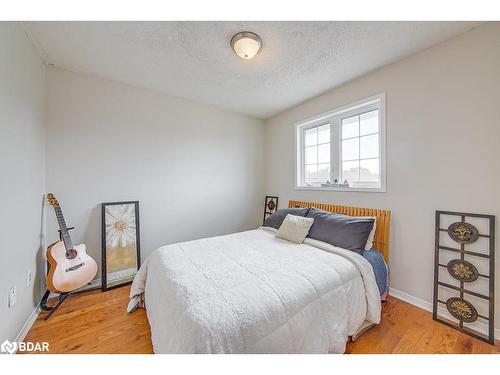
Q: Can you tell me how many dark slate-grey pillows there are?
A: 2